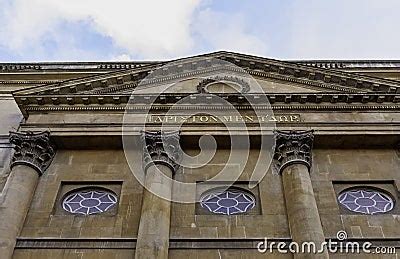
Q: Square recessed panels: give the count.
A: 3